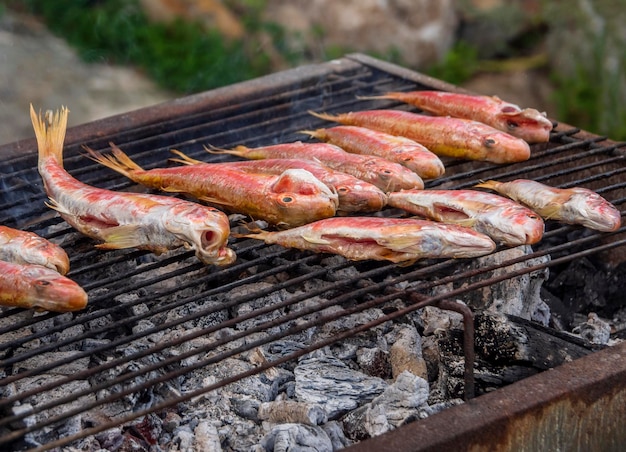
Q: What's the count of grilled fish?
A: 12